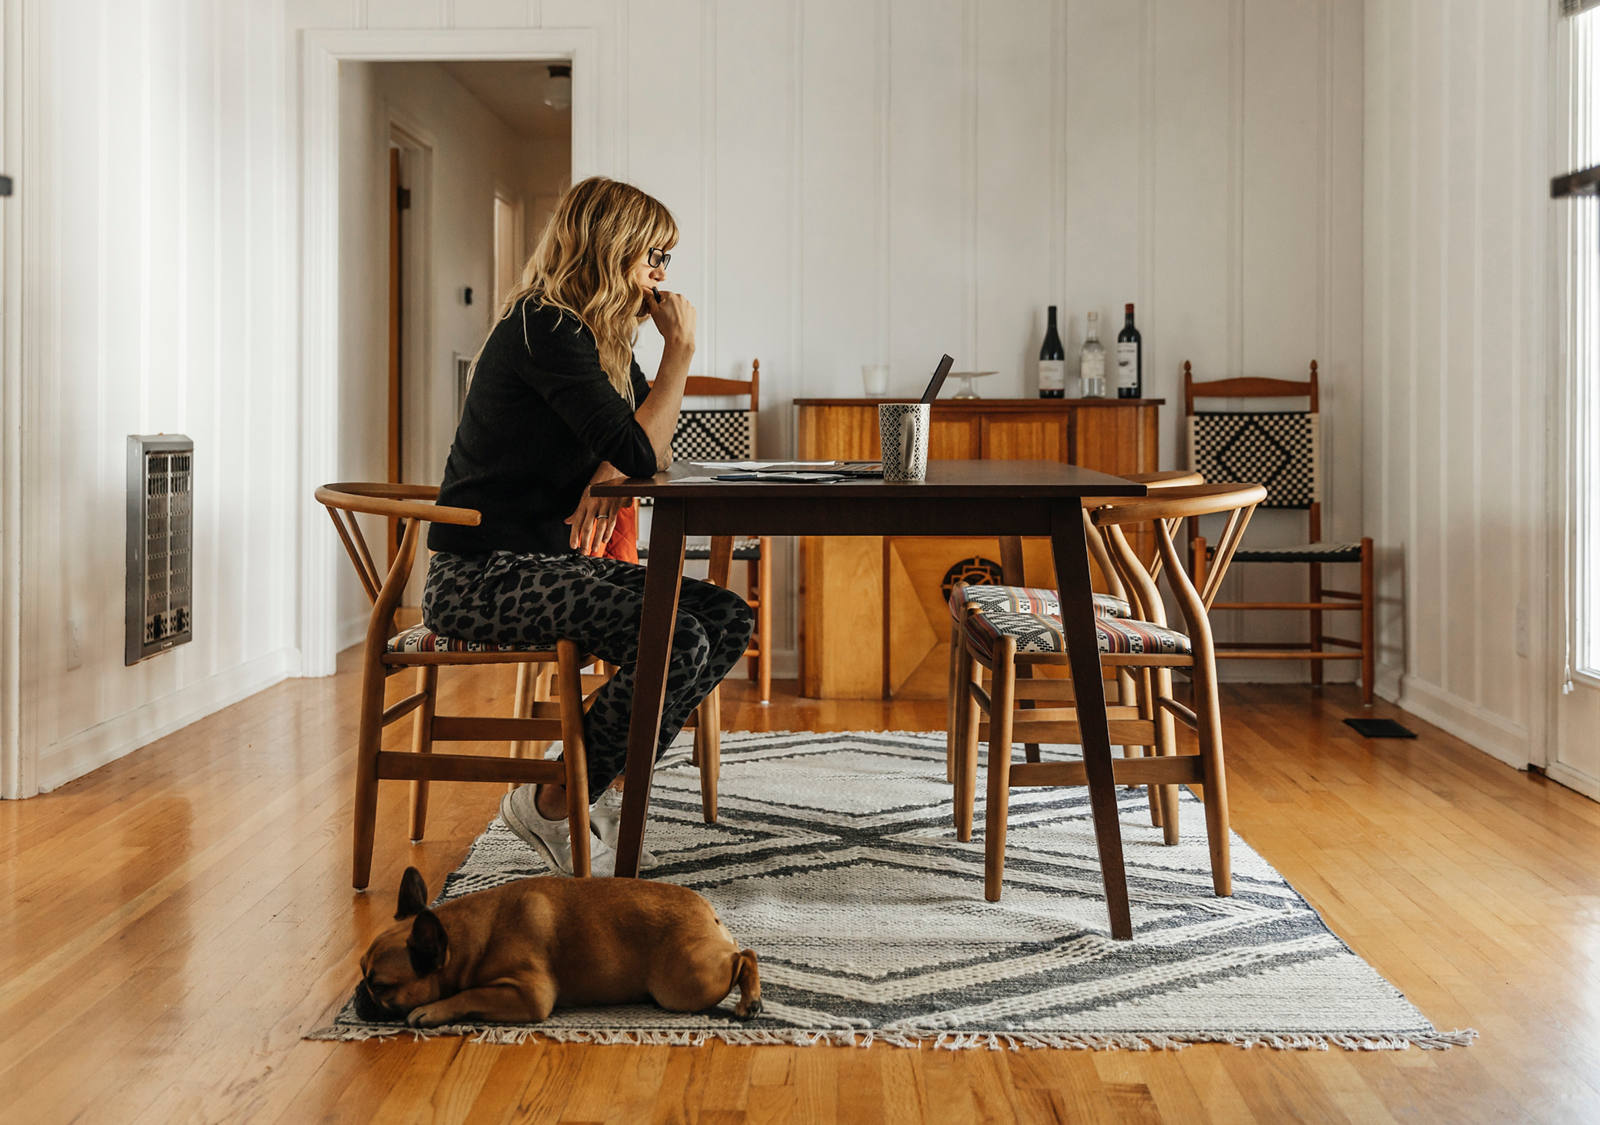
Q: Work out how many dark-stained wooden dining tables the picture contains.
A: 1